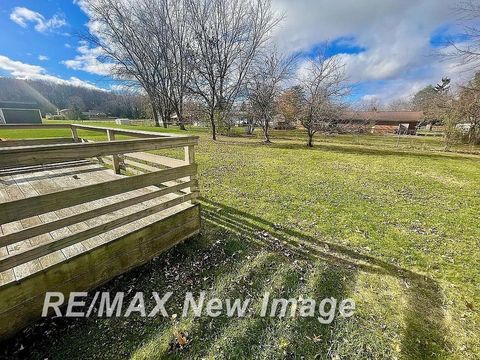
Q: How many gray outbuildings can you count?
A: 1